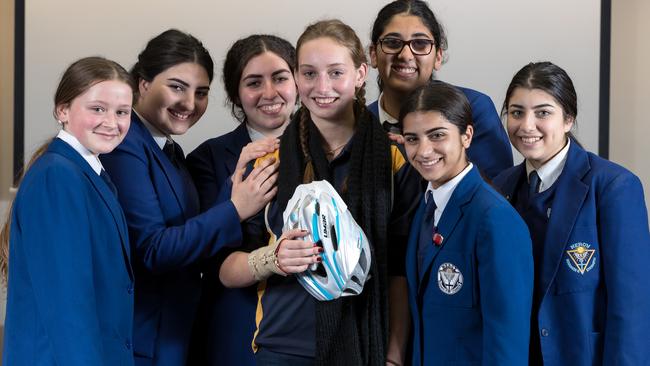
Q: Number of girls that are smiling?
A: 7